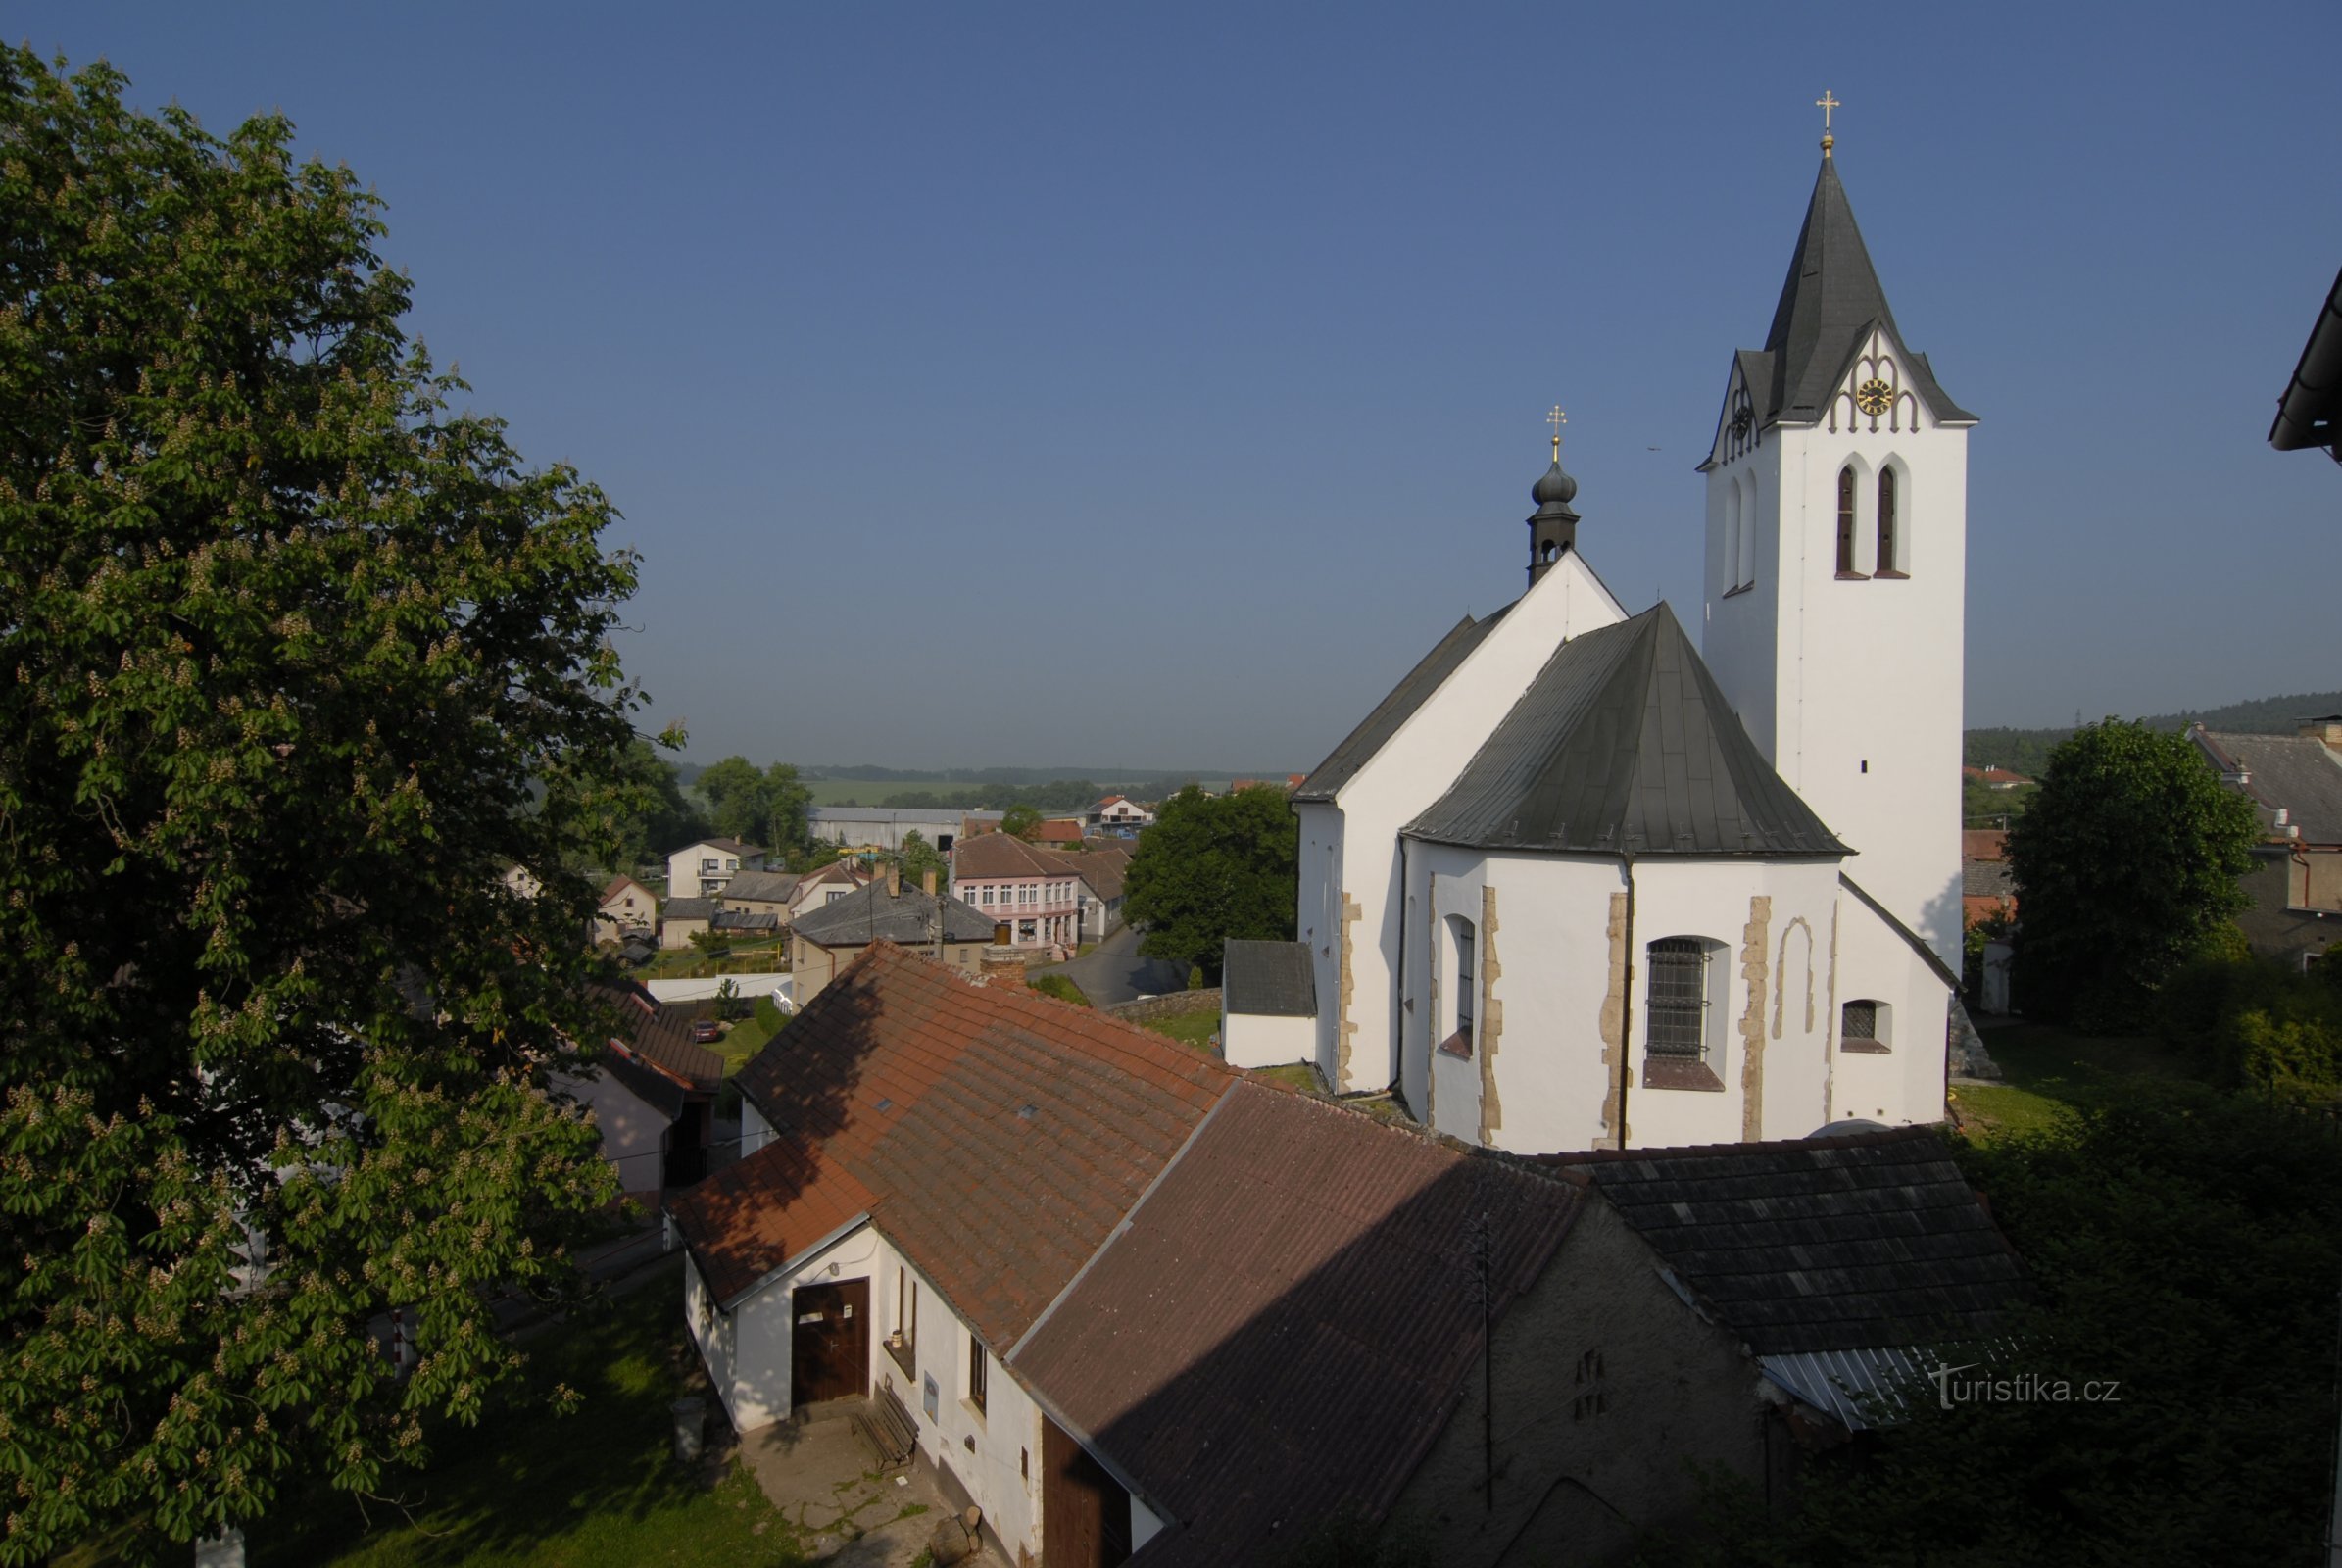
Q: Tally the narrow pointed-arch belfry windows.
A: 4